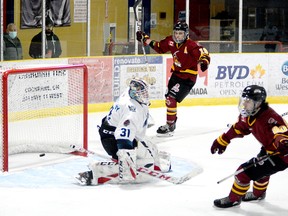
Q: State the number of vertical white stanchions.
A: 6